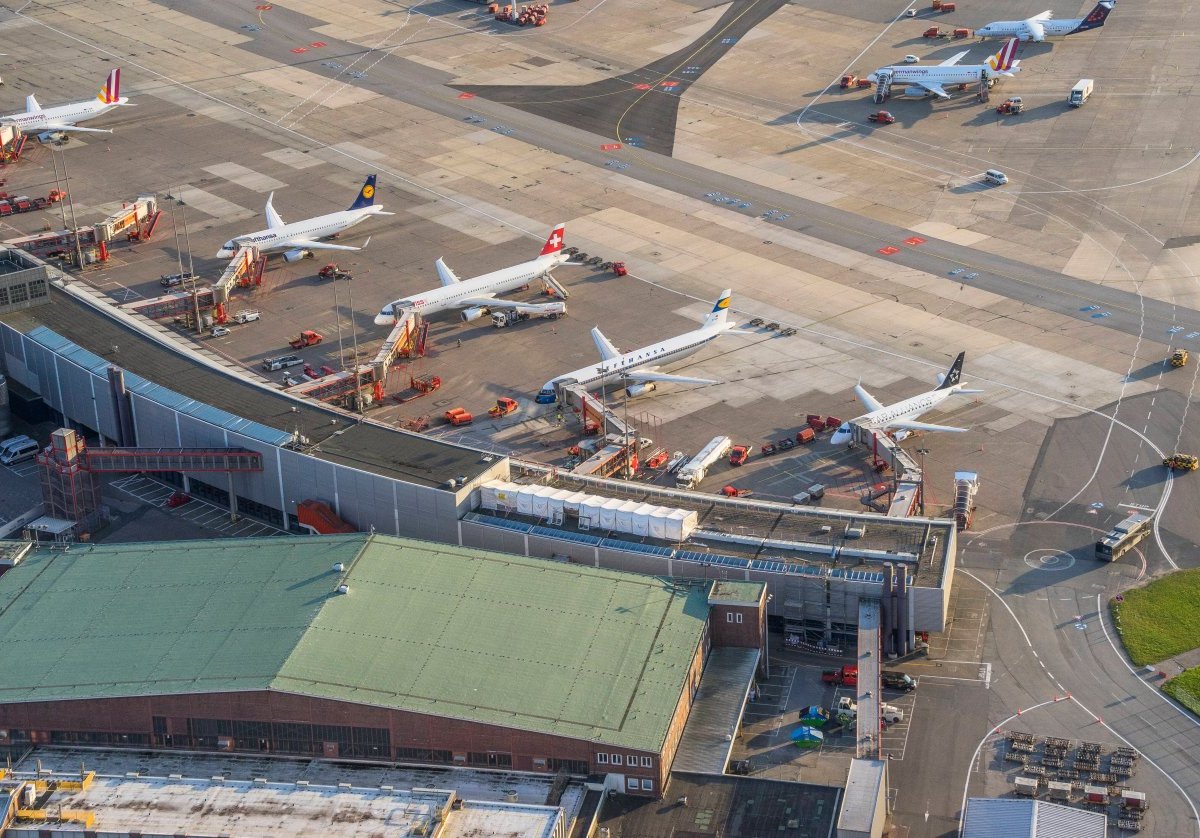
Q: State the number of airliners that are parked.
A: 7